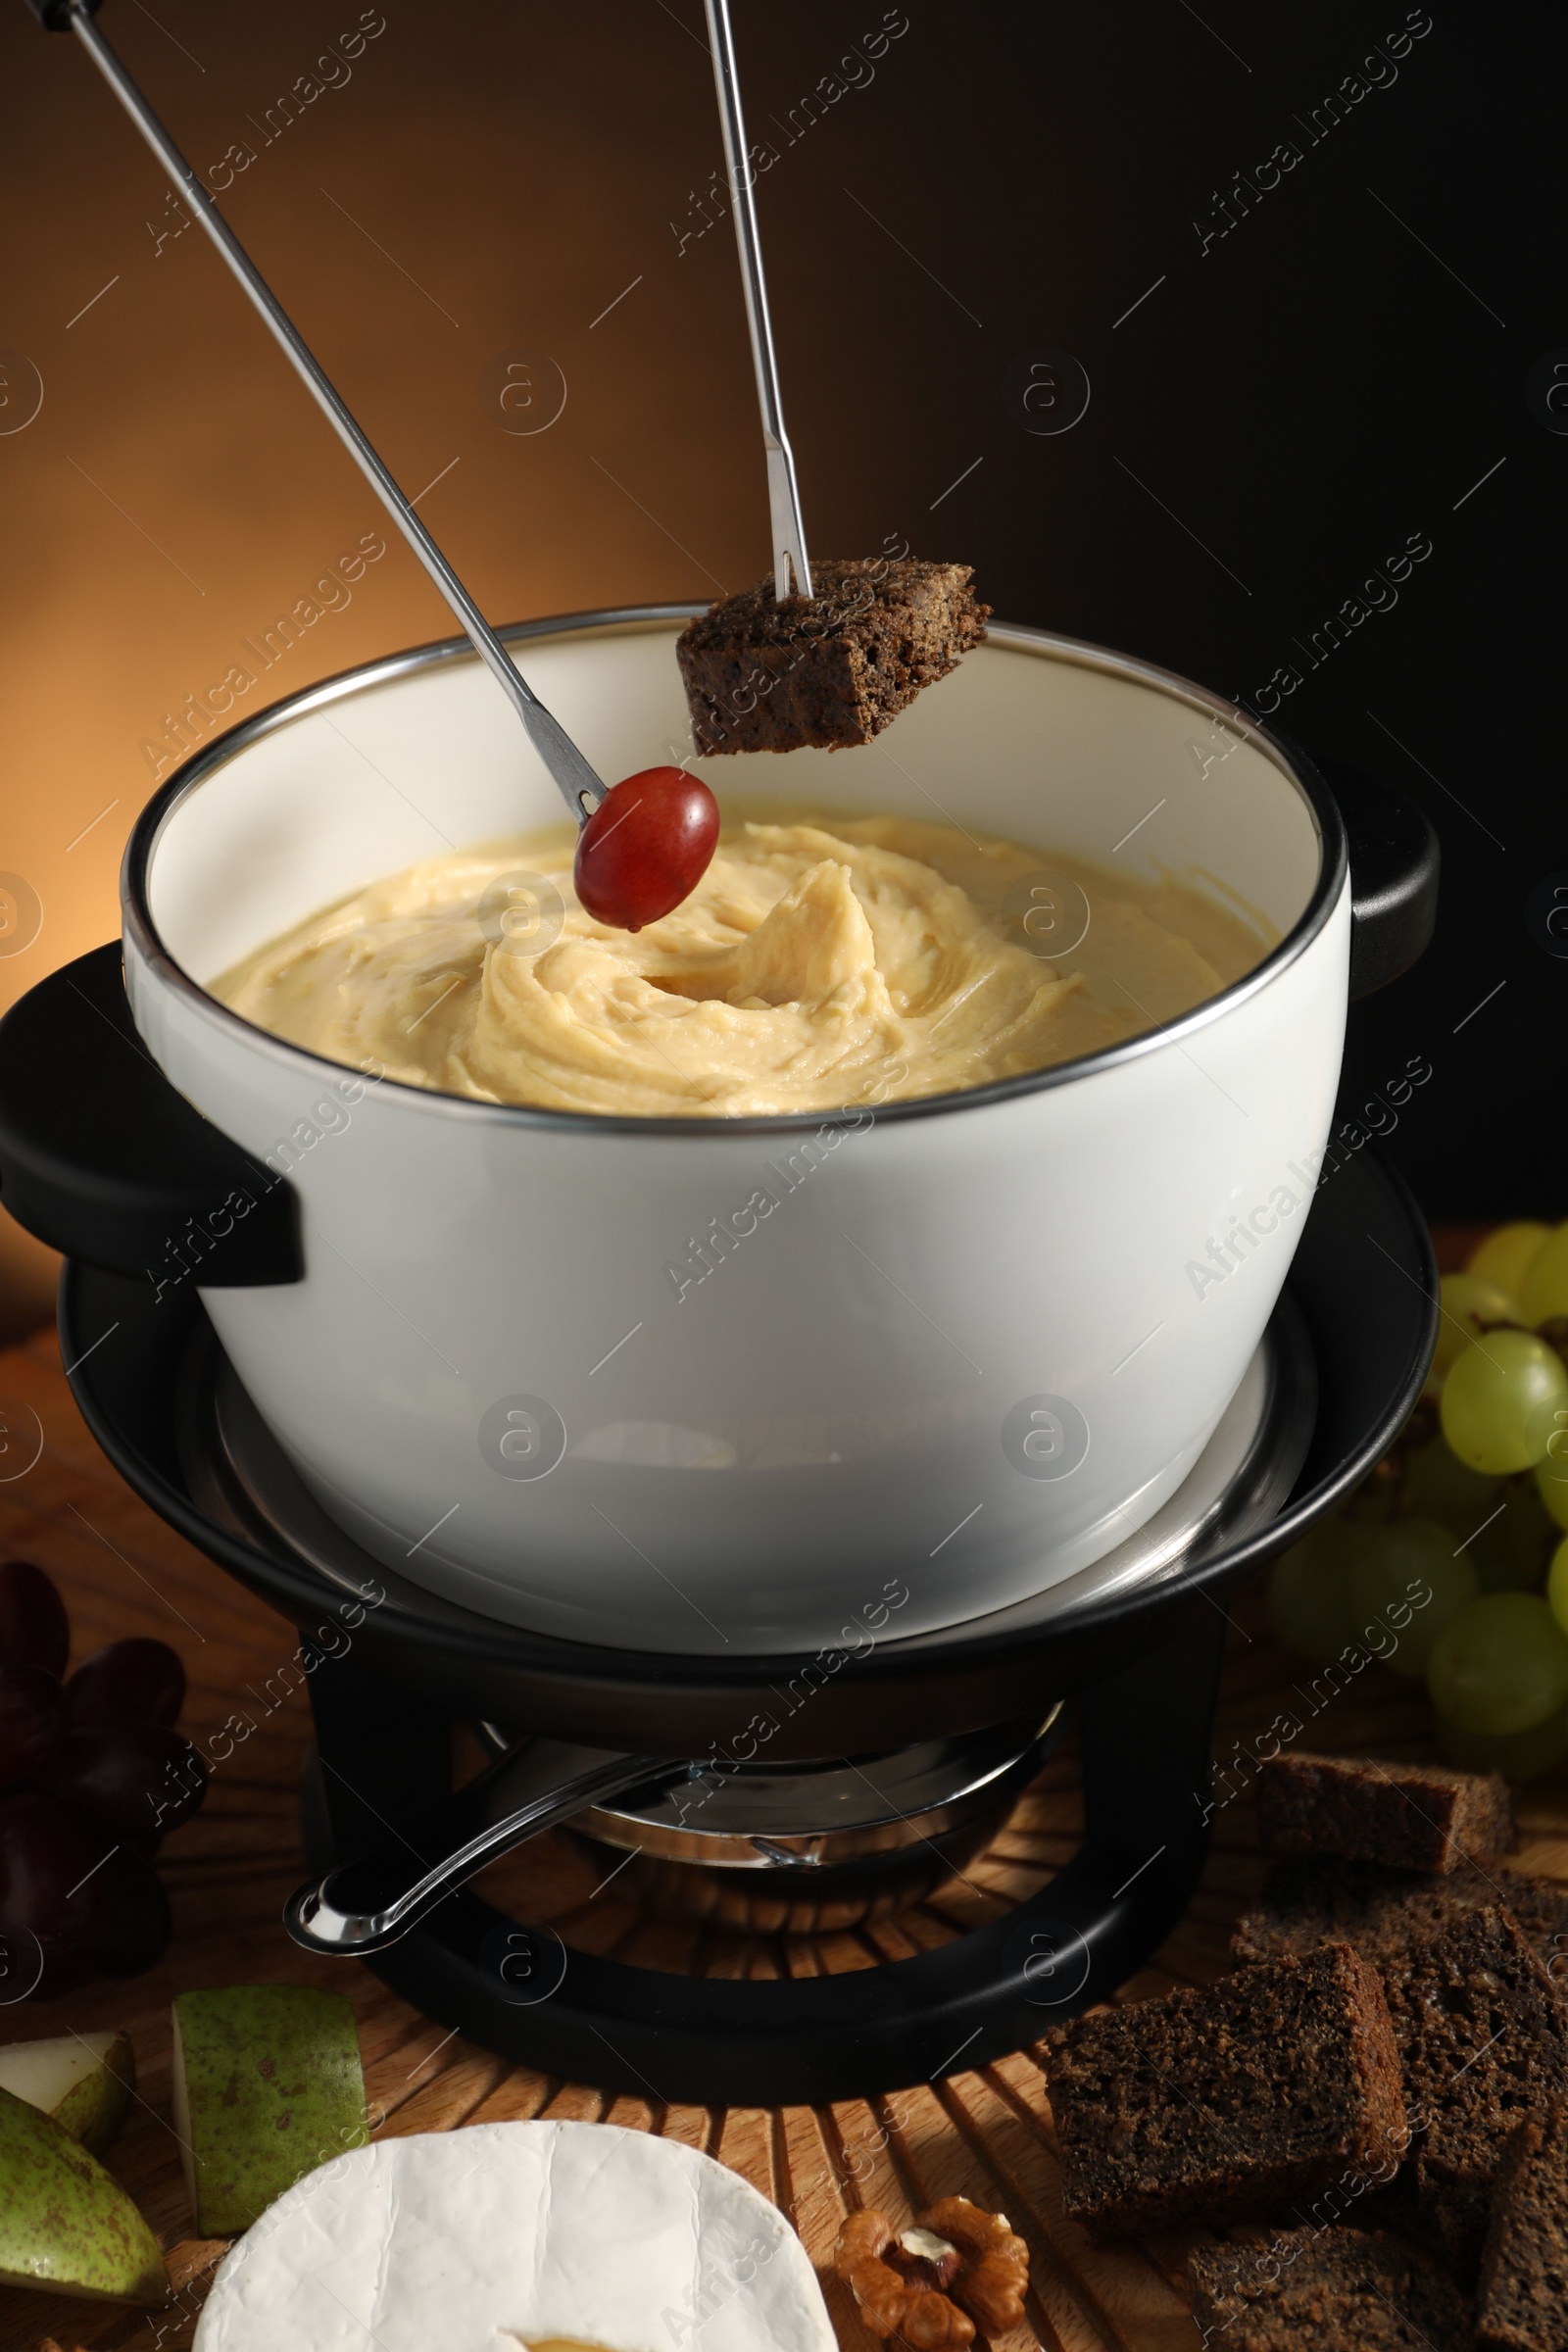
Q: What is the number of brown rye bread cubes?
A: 7